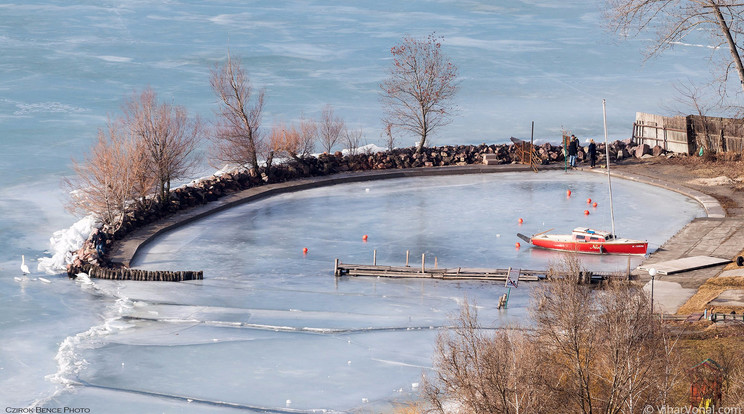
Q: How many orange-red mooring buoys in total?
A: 8